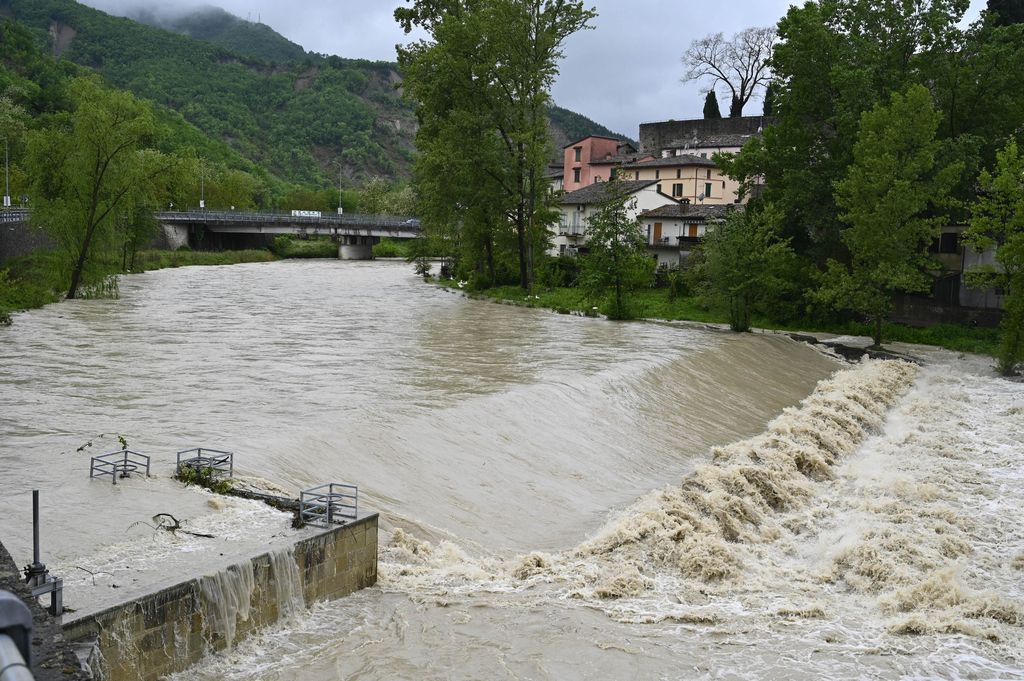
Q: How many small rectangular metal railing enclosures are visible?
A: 3